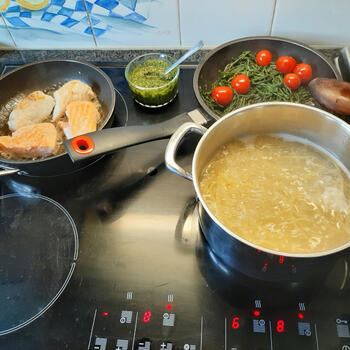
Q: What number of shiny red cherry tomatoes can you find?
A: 6